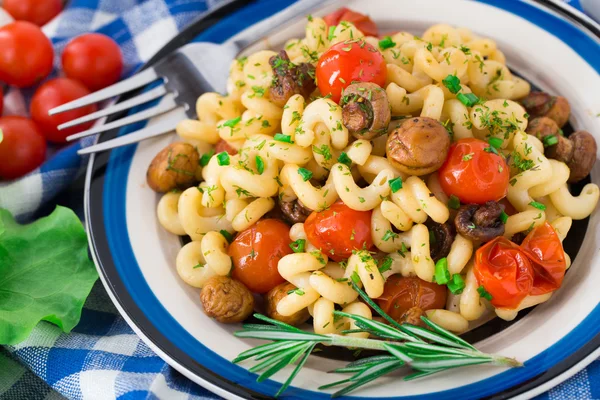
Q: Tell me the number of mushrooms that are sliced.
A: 0